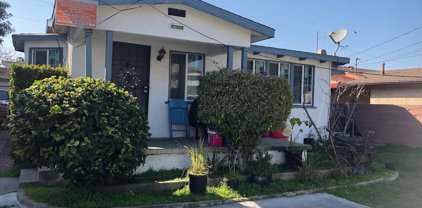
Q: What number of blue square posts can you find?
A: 4